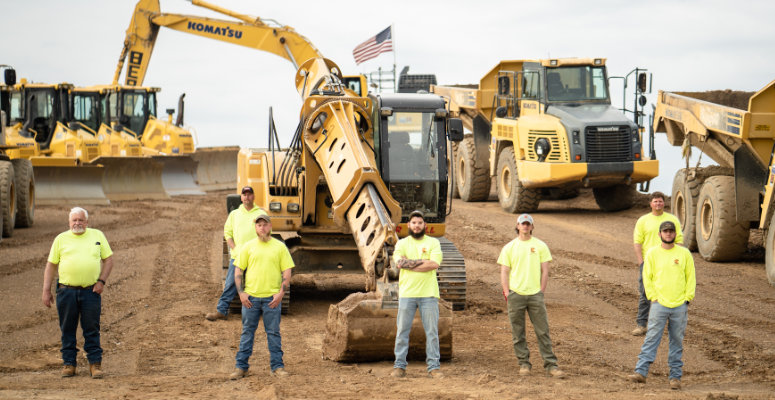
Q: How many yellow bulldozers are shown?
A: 4